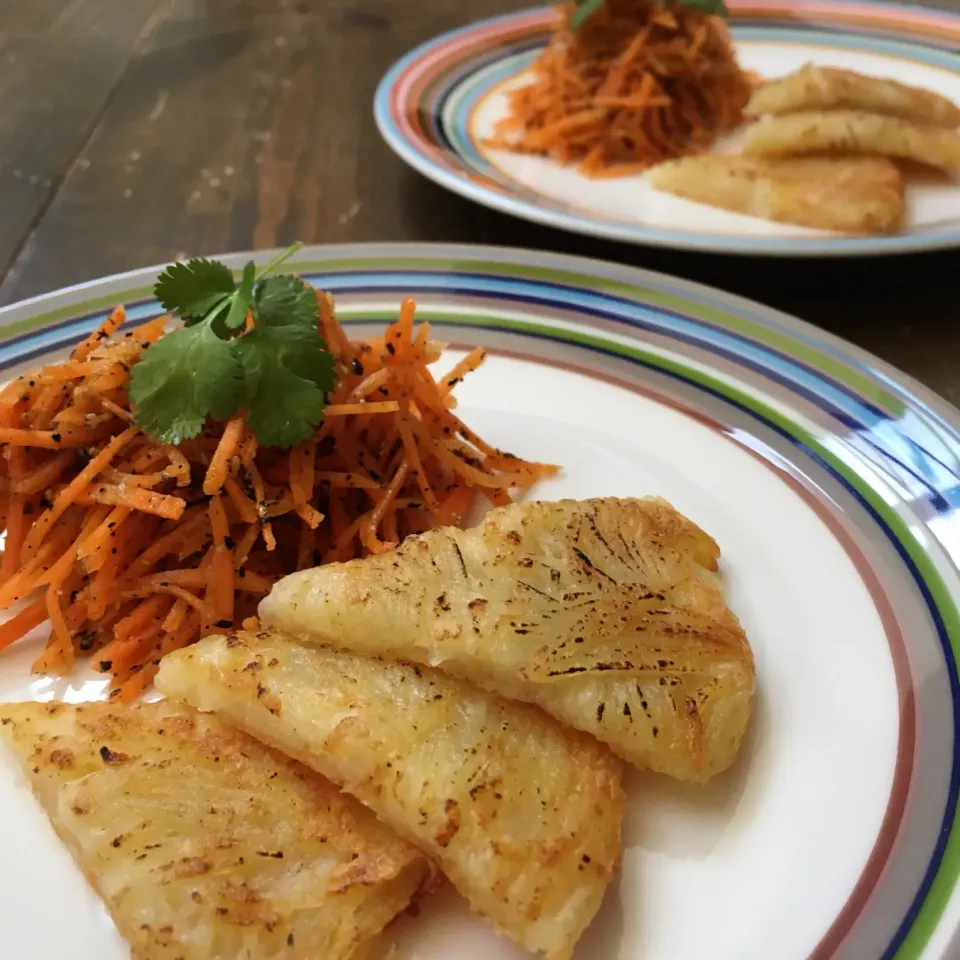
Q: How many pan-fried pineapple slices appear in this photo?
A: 6